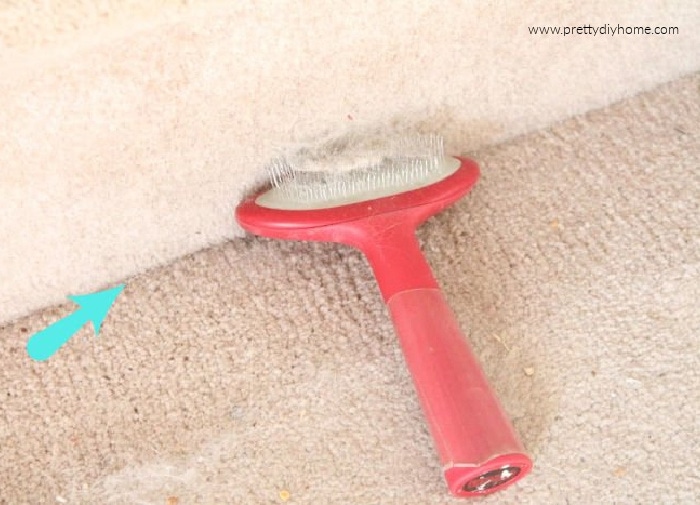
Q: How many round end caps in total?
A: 1